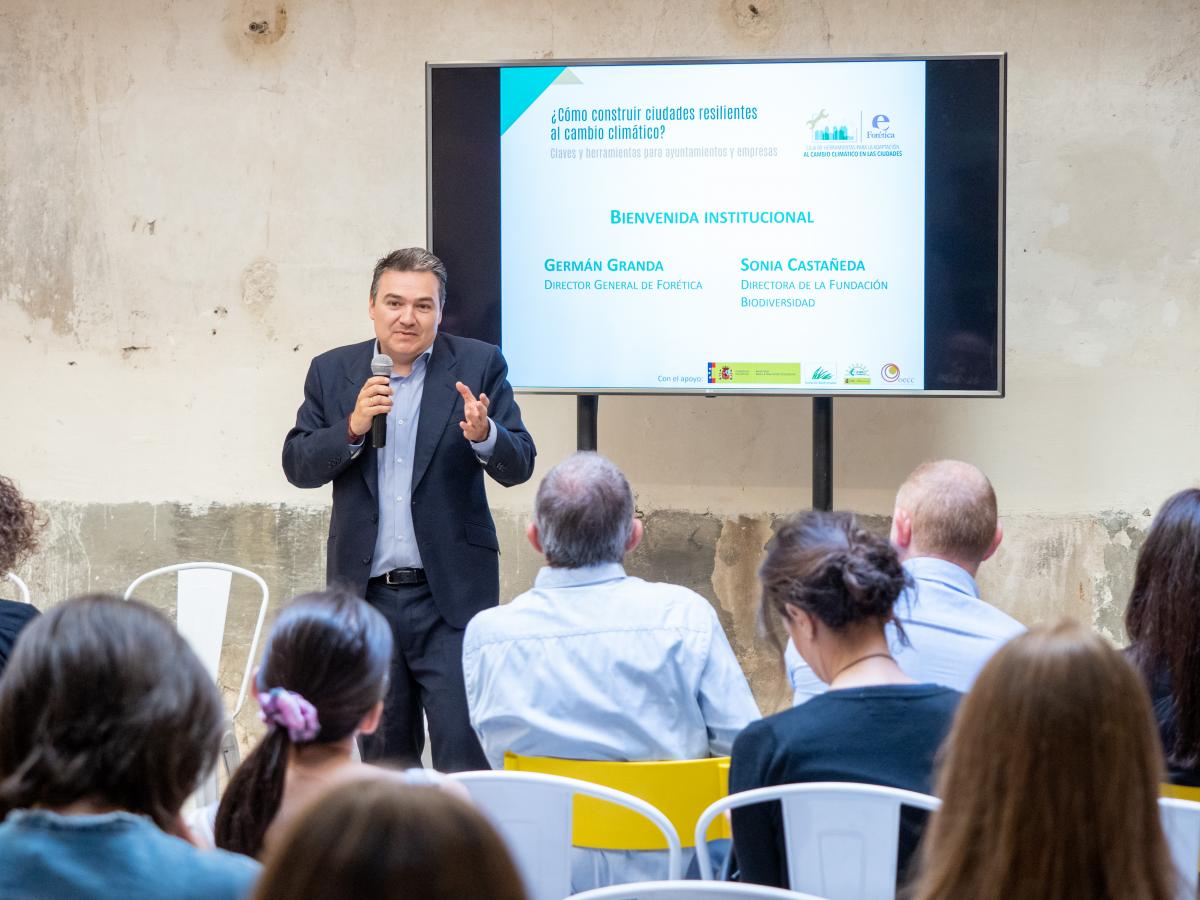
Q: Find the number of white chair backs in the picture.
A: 6